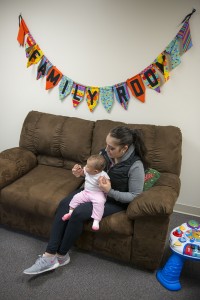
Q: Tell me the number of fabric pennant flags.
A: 15